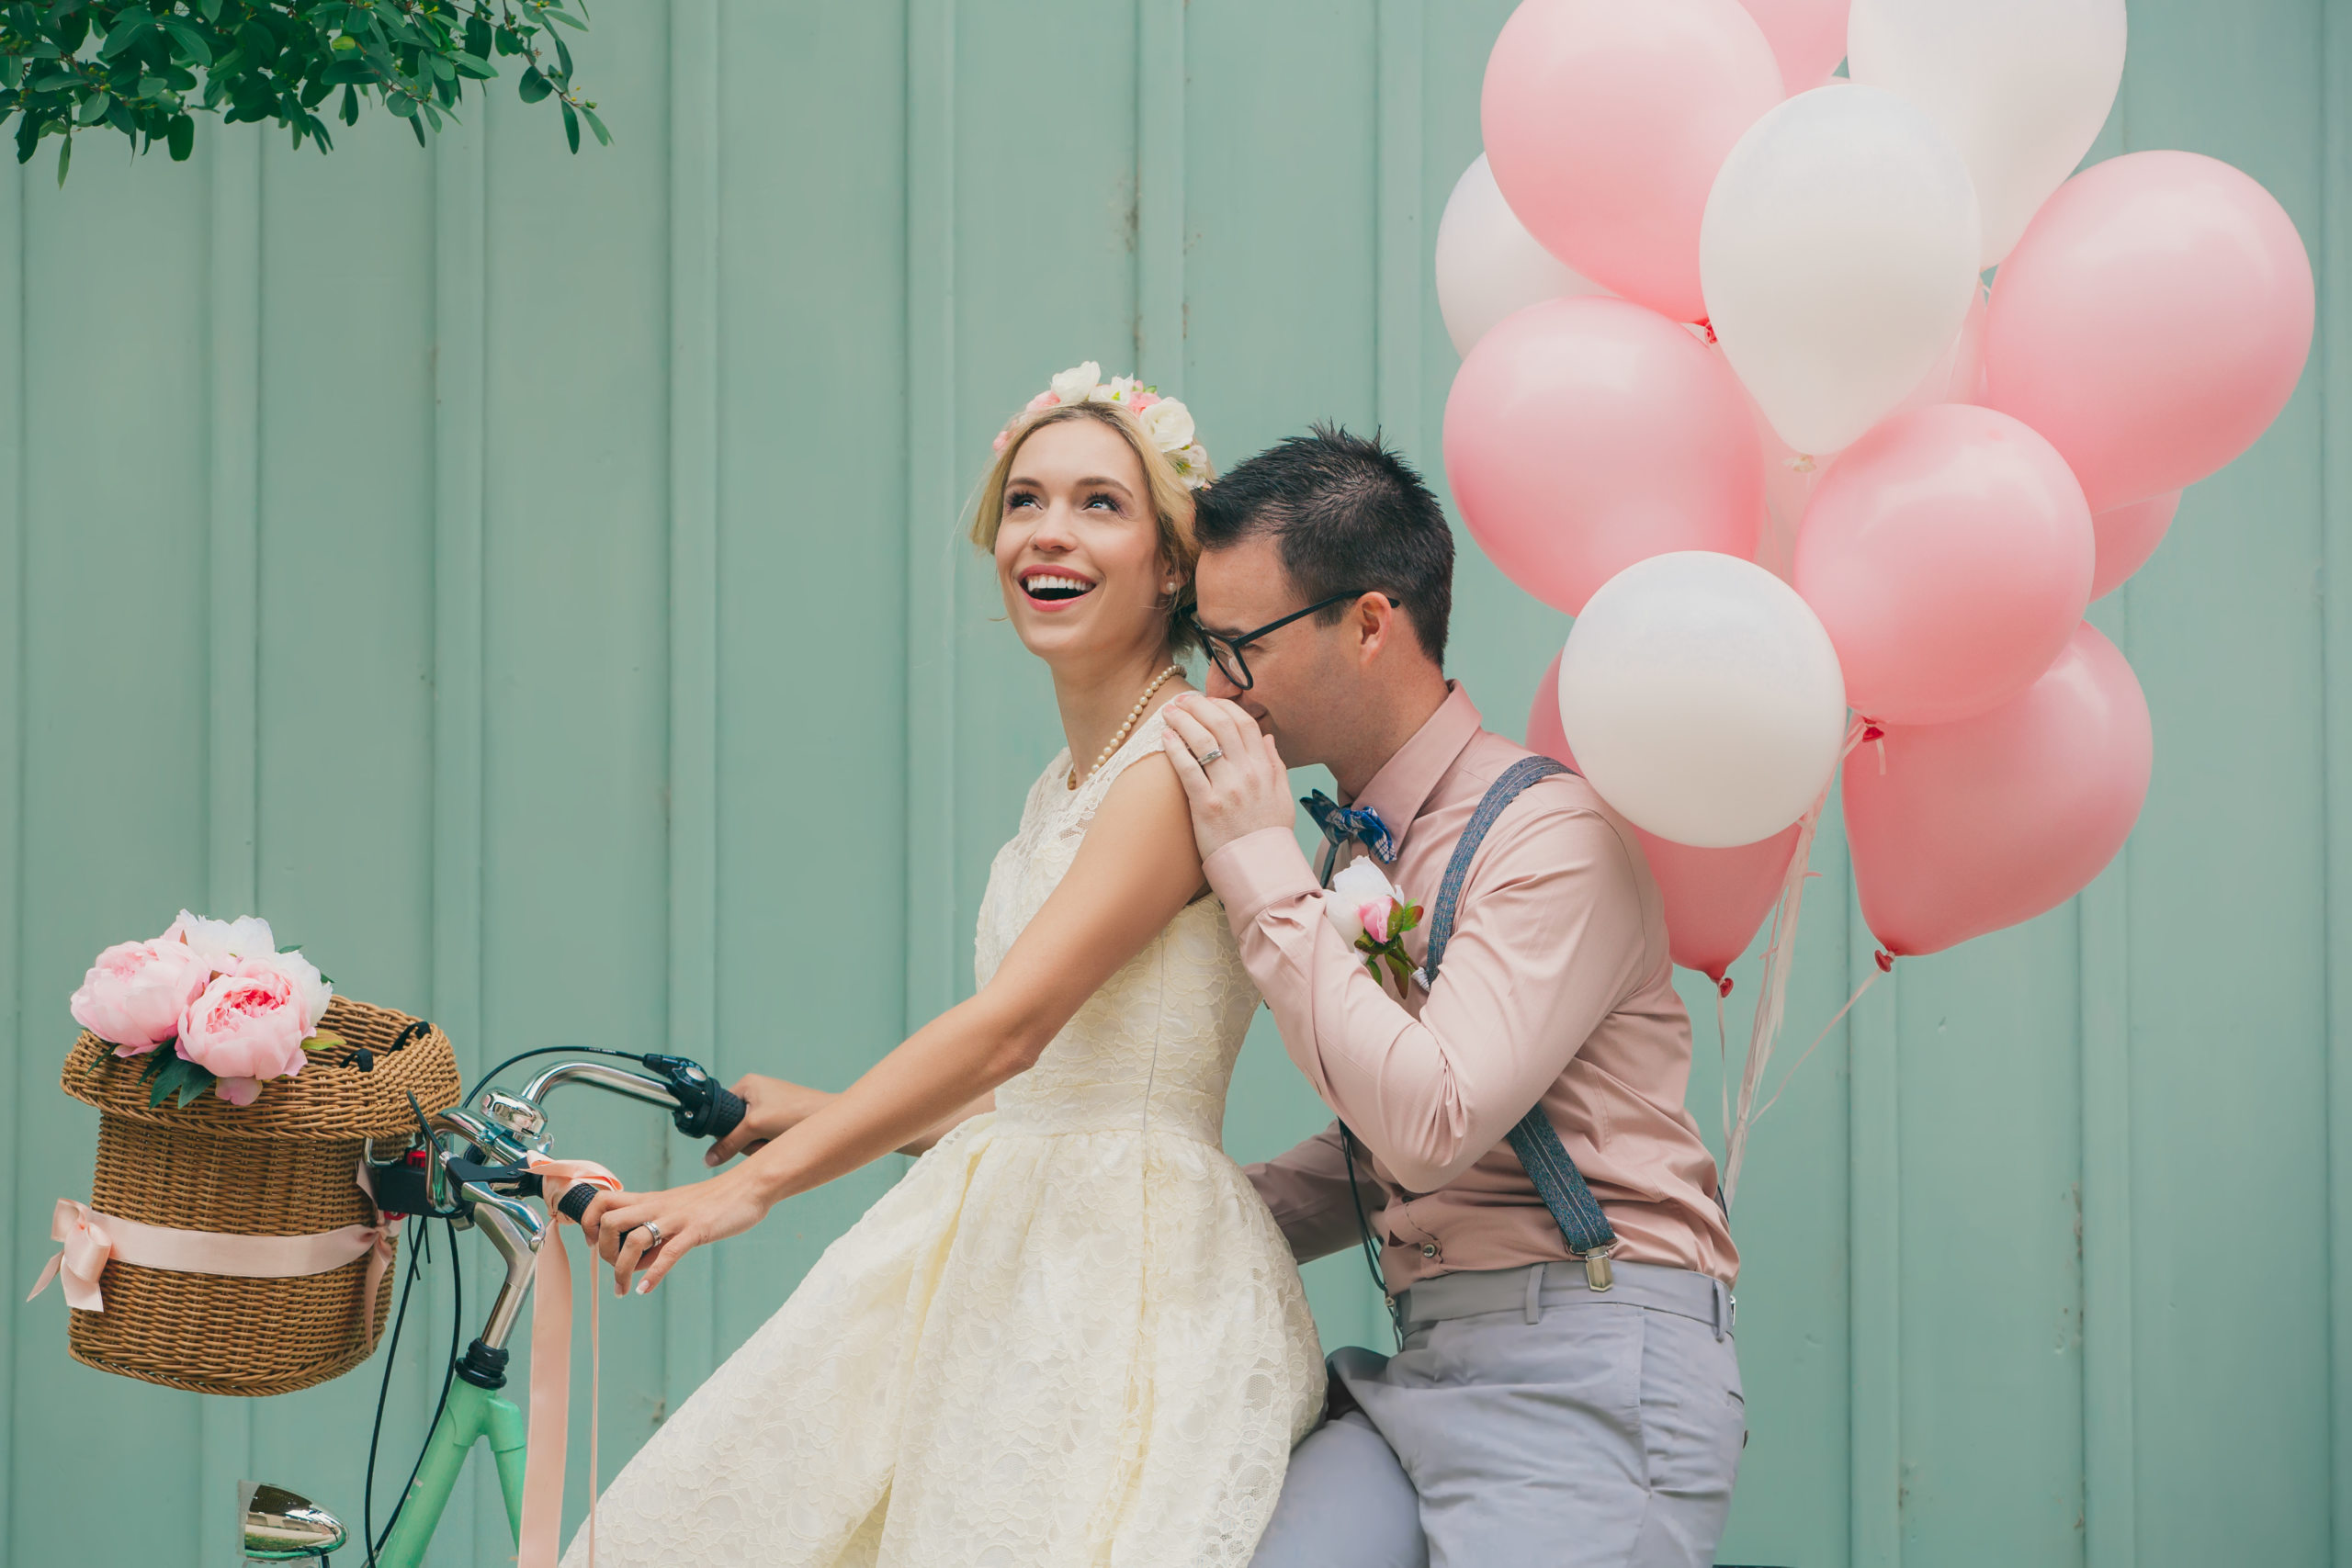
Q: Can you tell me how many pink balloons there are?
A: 8